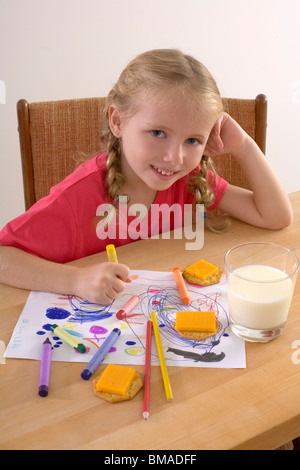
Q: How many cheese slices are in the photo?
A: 3